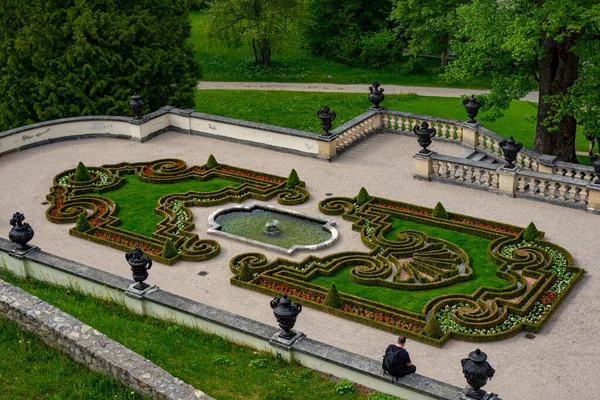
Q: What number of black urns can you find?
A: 11